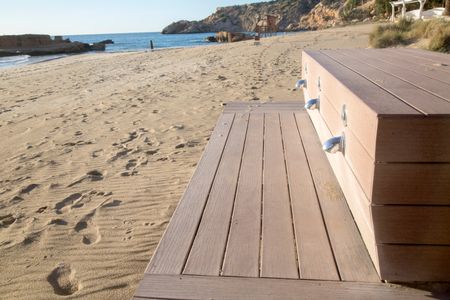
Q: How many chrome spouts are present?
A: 3